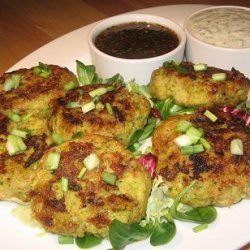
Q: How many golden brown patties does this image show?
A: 6